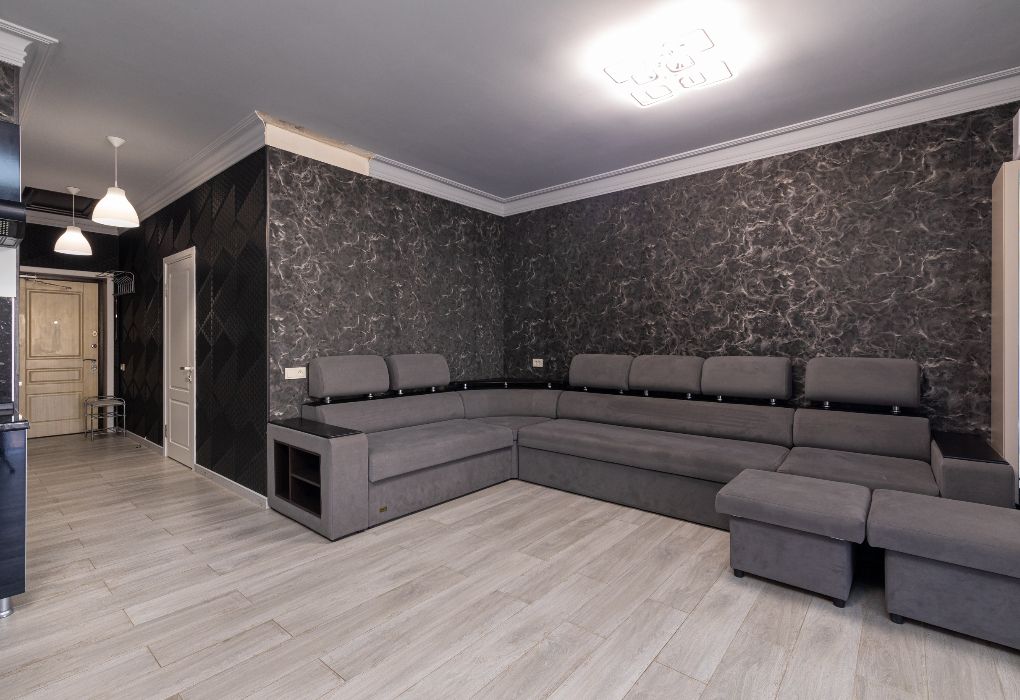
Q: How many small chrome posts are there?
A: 15